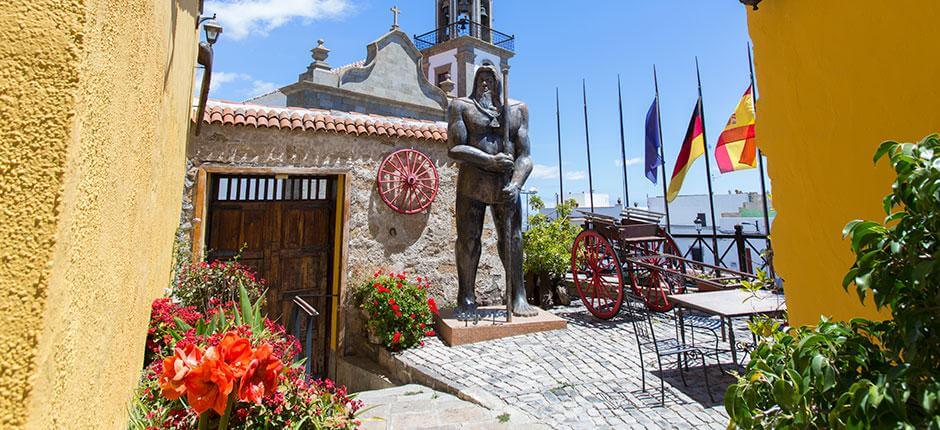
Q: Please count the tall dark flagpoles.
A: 6